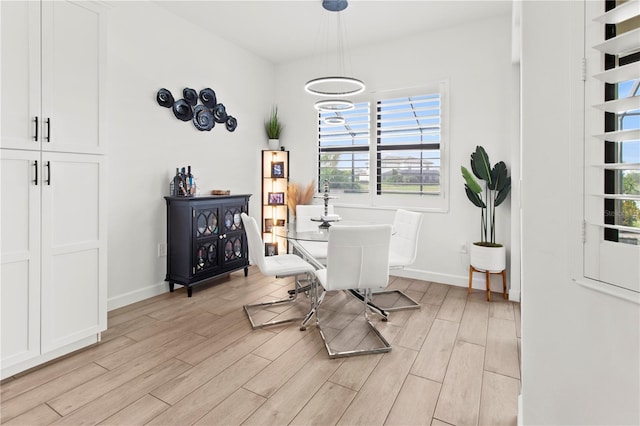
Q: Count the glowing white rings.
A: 3